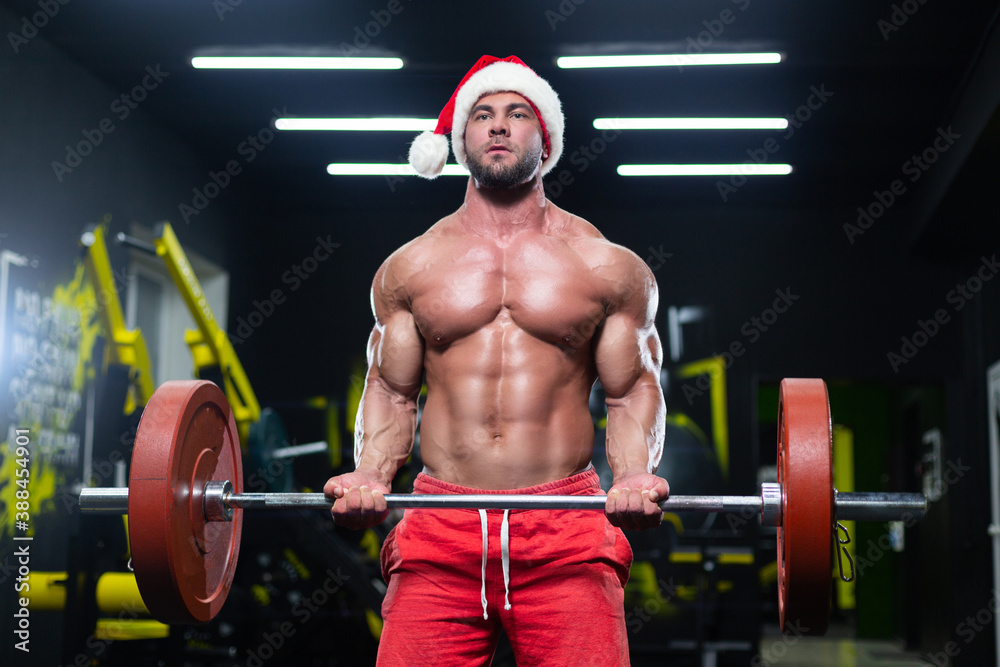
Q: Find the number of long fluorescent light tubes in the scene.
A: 6